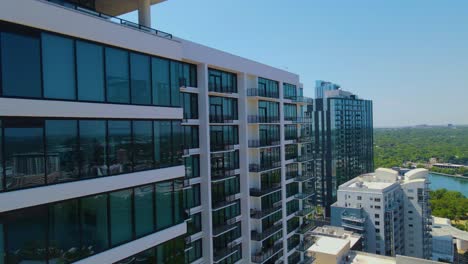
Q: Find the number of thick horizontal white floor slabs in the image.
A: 4